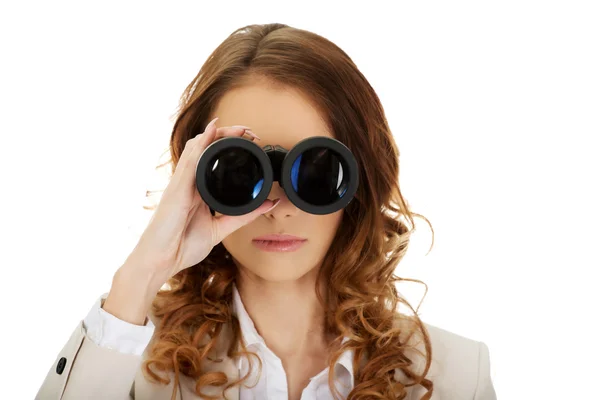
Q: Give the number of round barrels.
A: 2